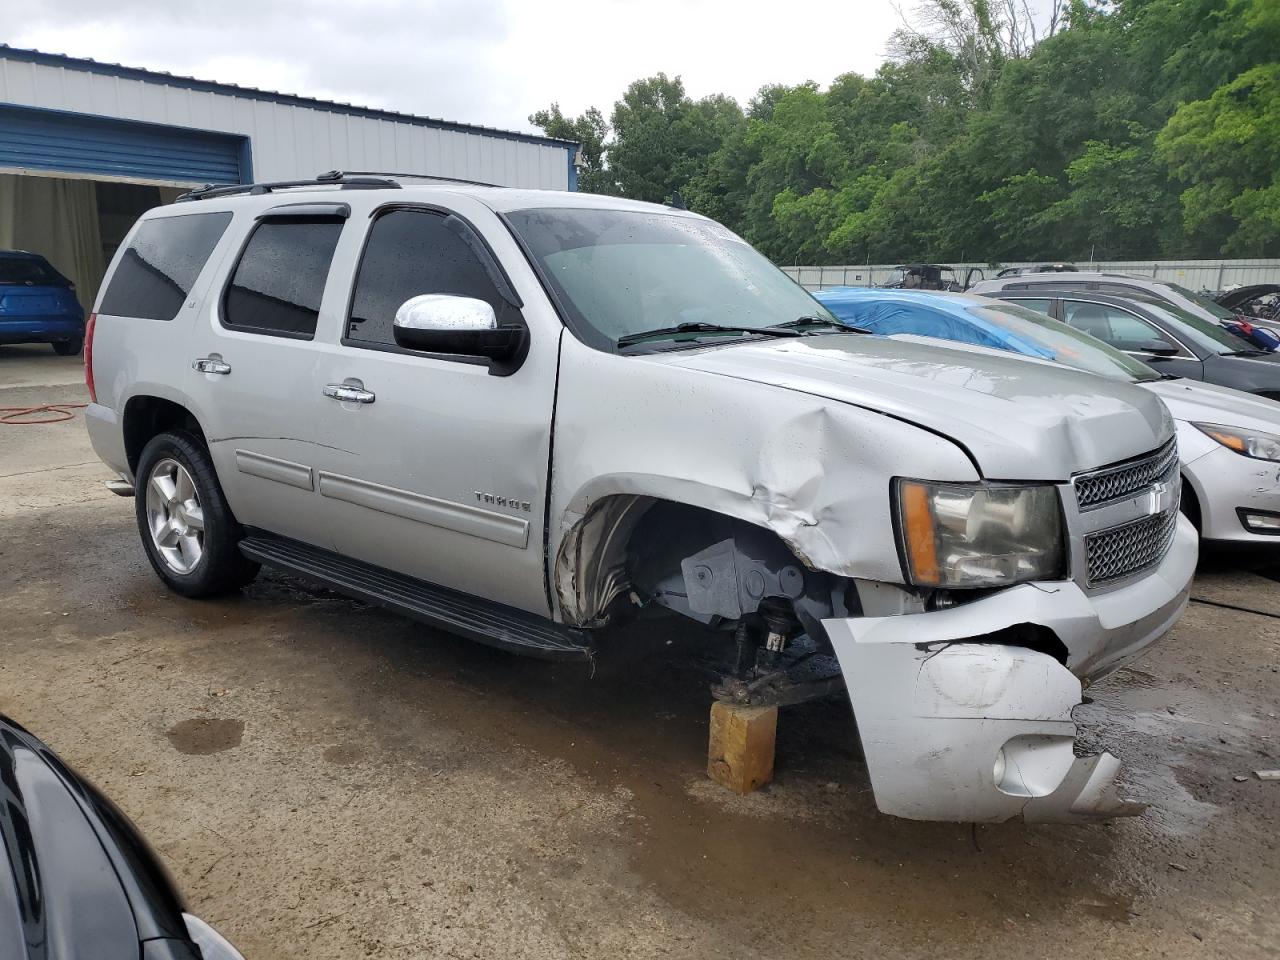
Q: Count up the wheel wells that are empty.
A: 1